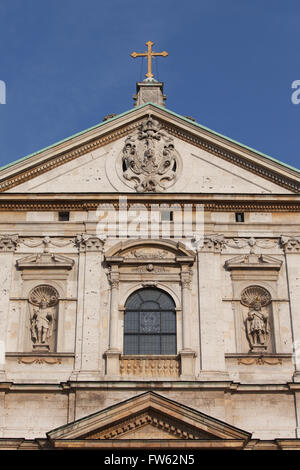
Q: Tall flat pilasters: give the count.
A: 4